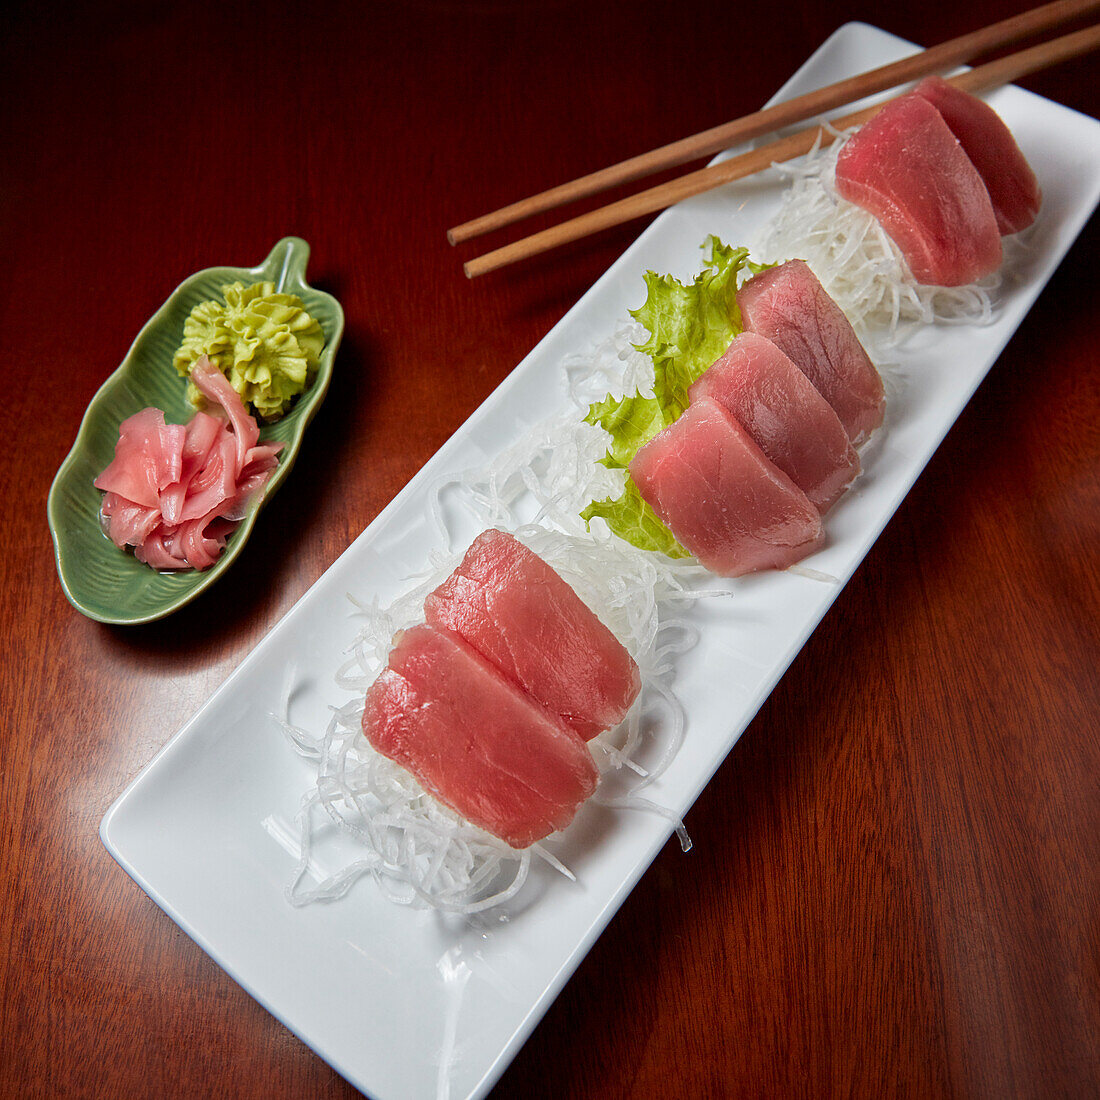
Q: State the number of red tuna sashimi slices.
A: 7